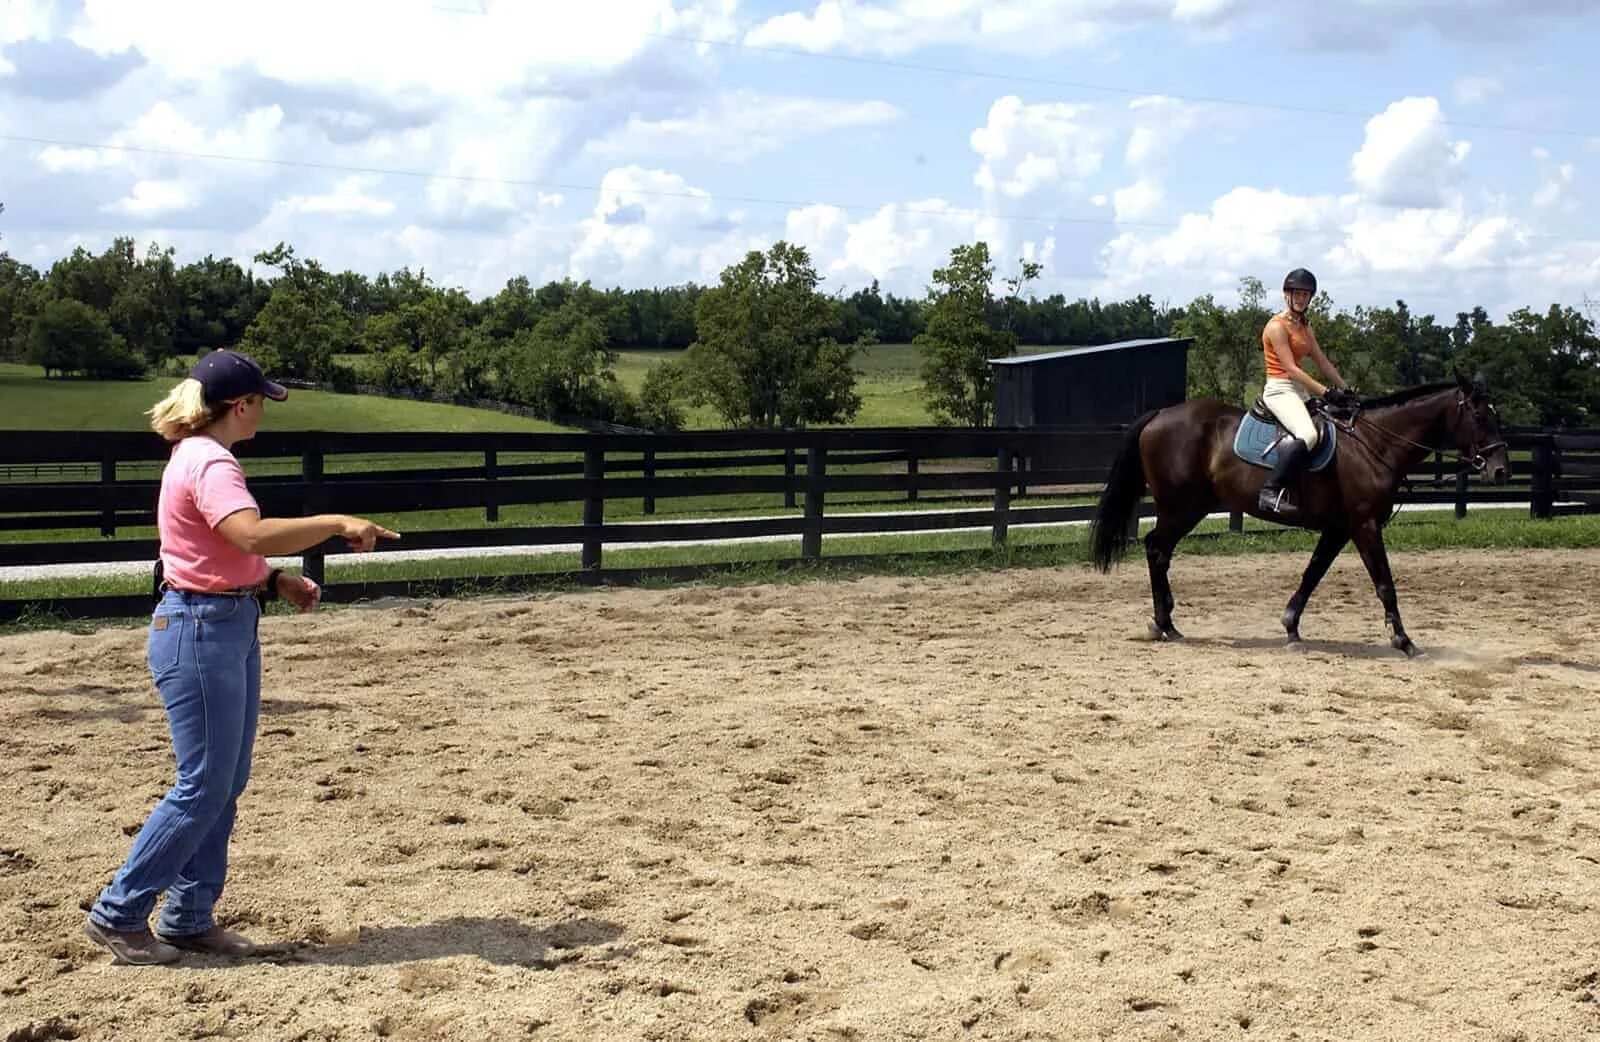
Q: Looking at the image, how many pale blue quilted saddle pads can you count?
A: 1